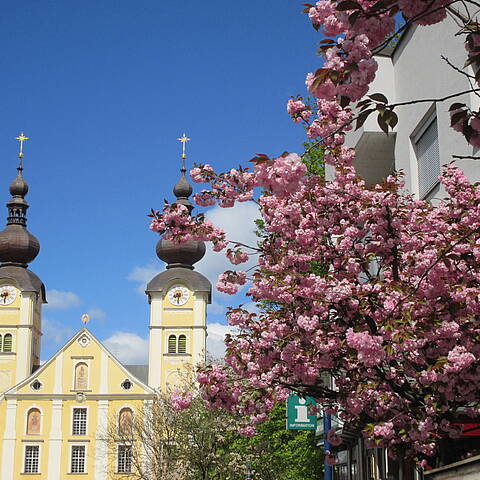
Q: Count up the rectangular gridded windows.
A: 4